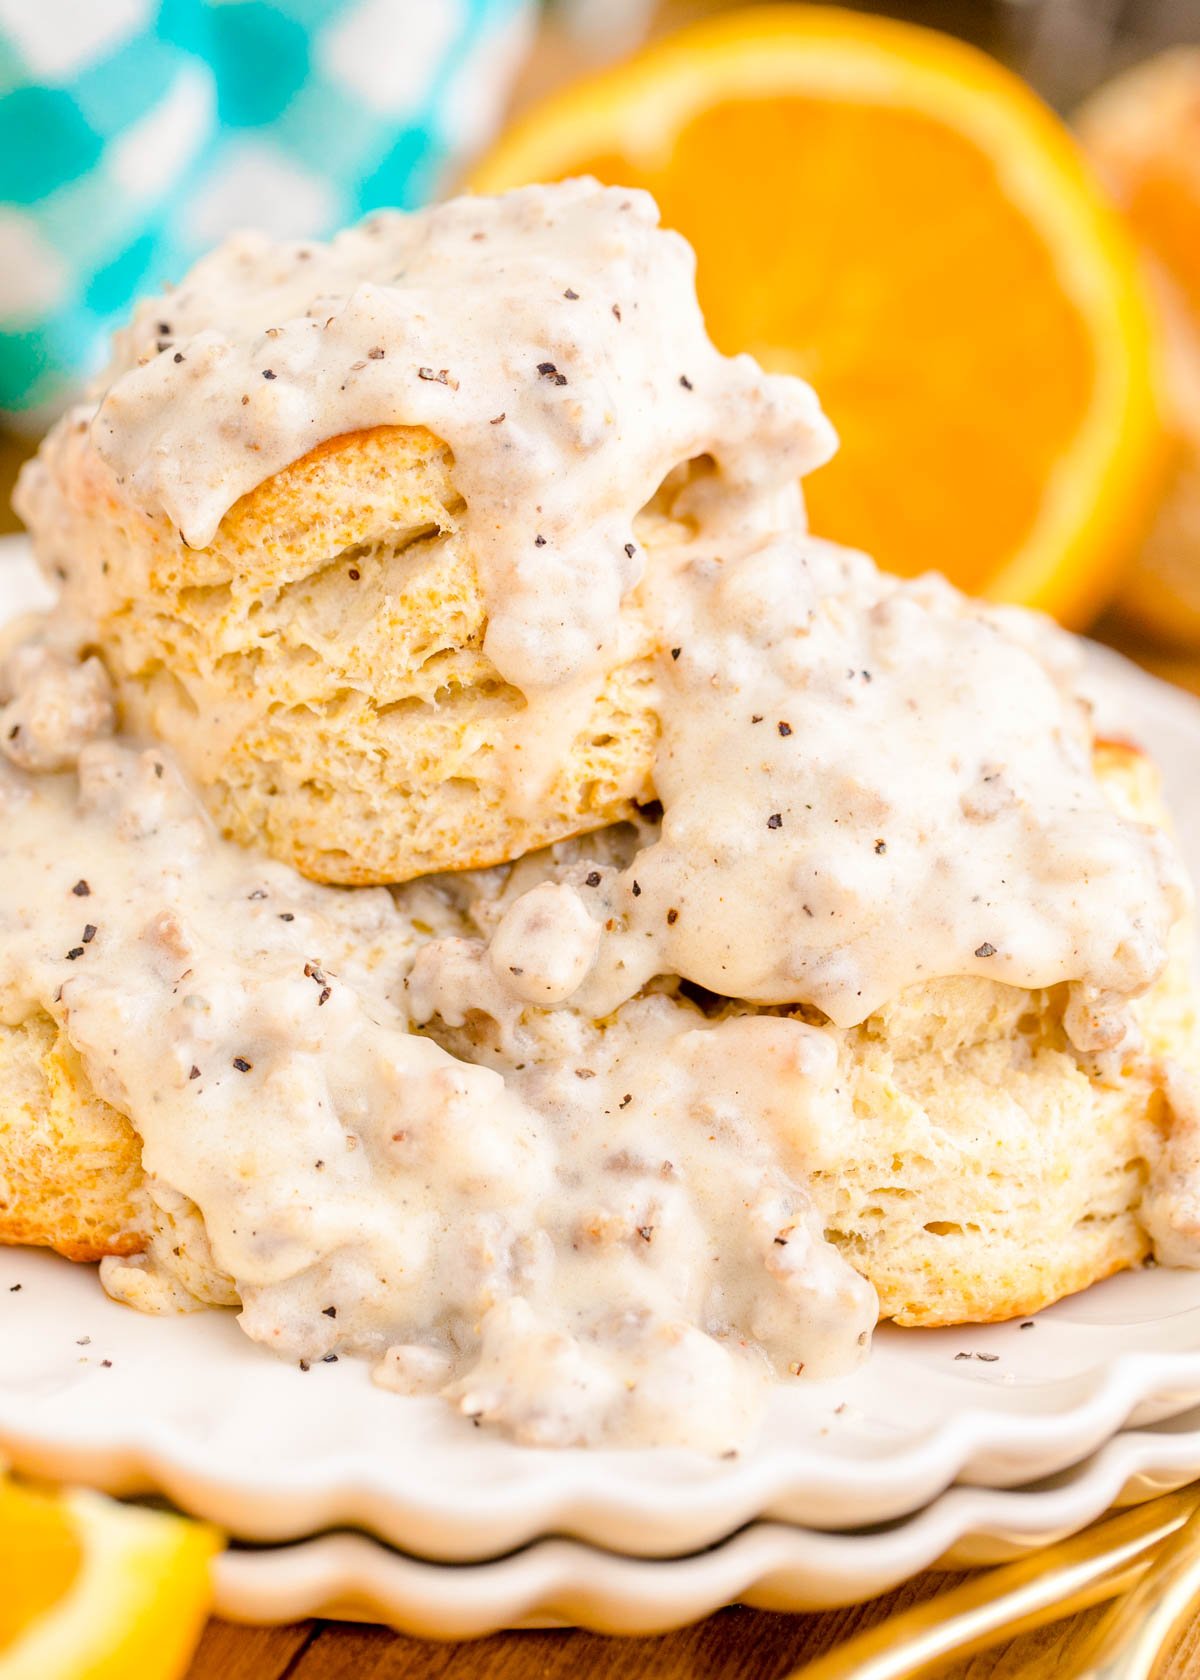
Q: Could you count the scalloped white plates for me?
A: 2